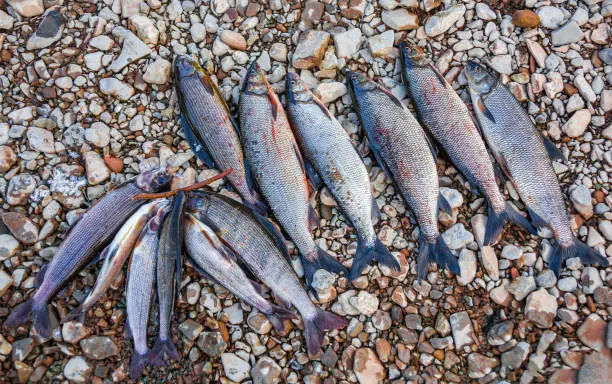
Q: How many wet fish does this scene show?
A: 12